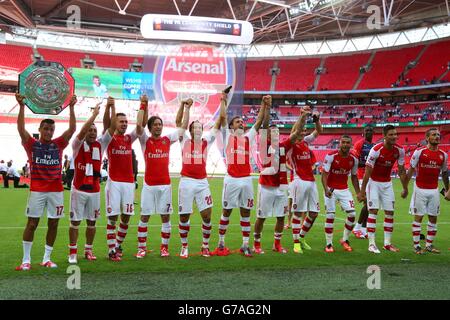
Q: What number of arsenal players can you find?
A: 12